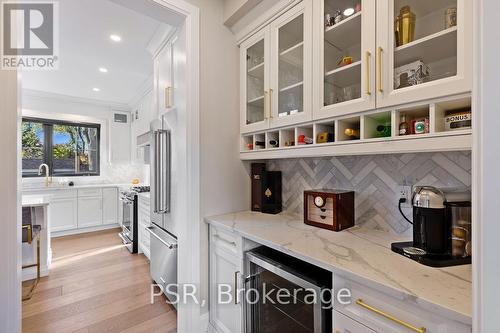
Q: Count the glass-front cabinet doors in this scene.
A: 4